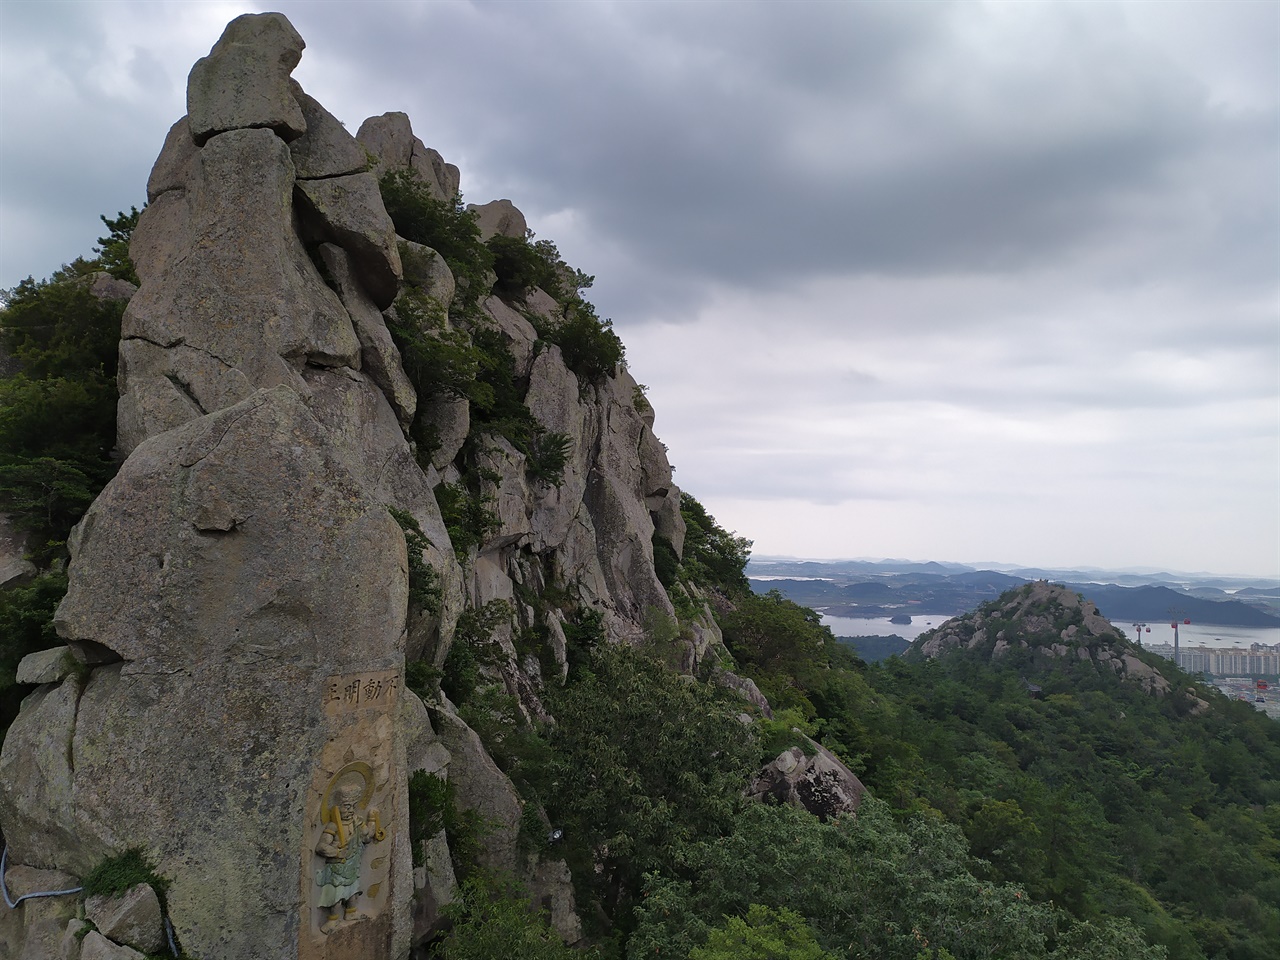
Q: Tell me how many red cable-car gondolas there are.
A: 5